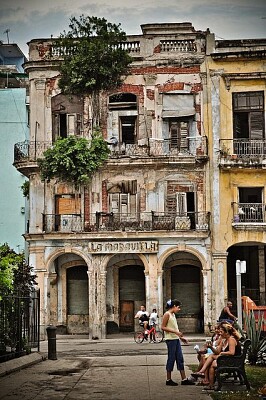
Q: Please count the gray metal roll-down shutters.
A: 3